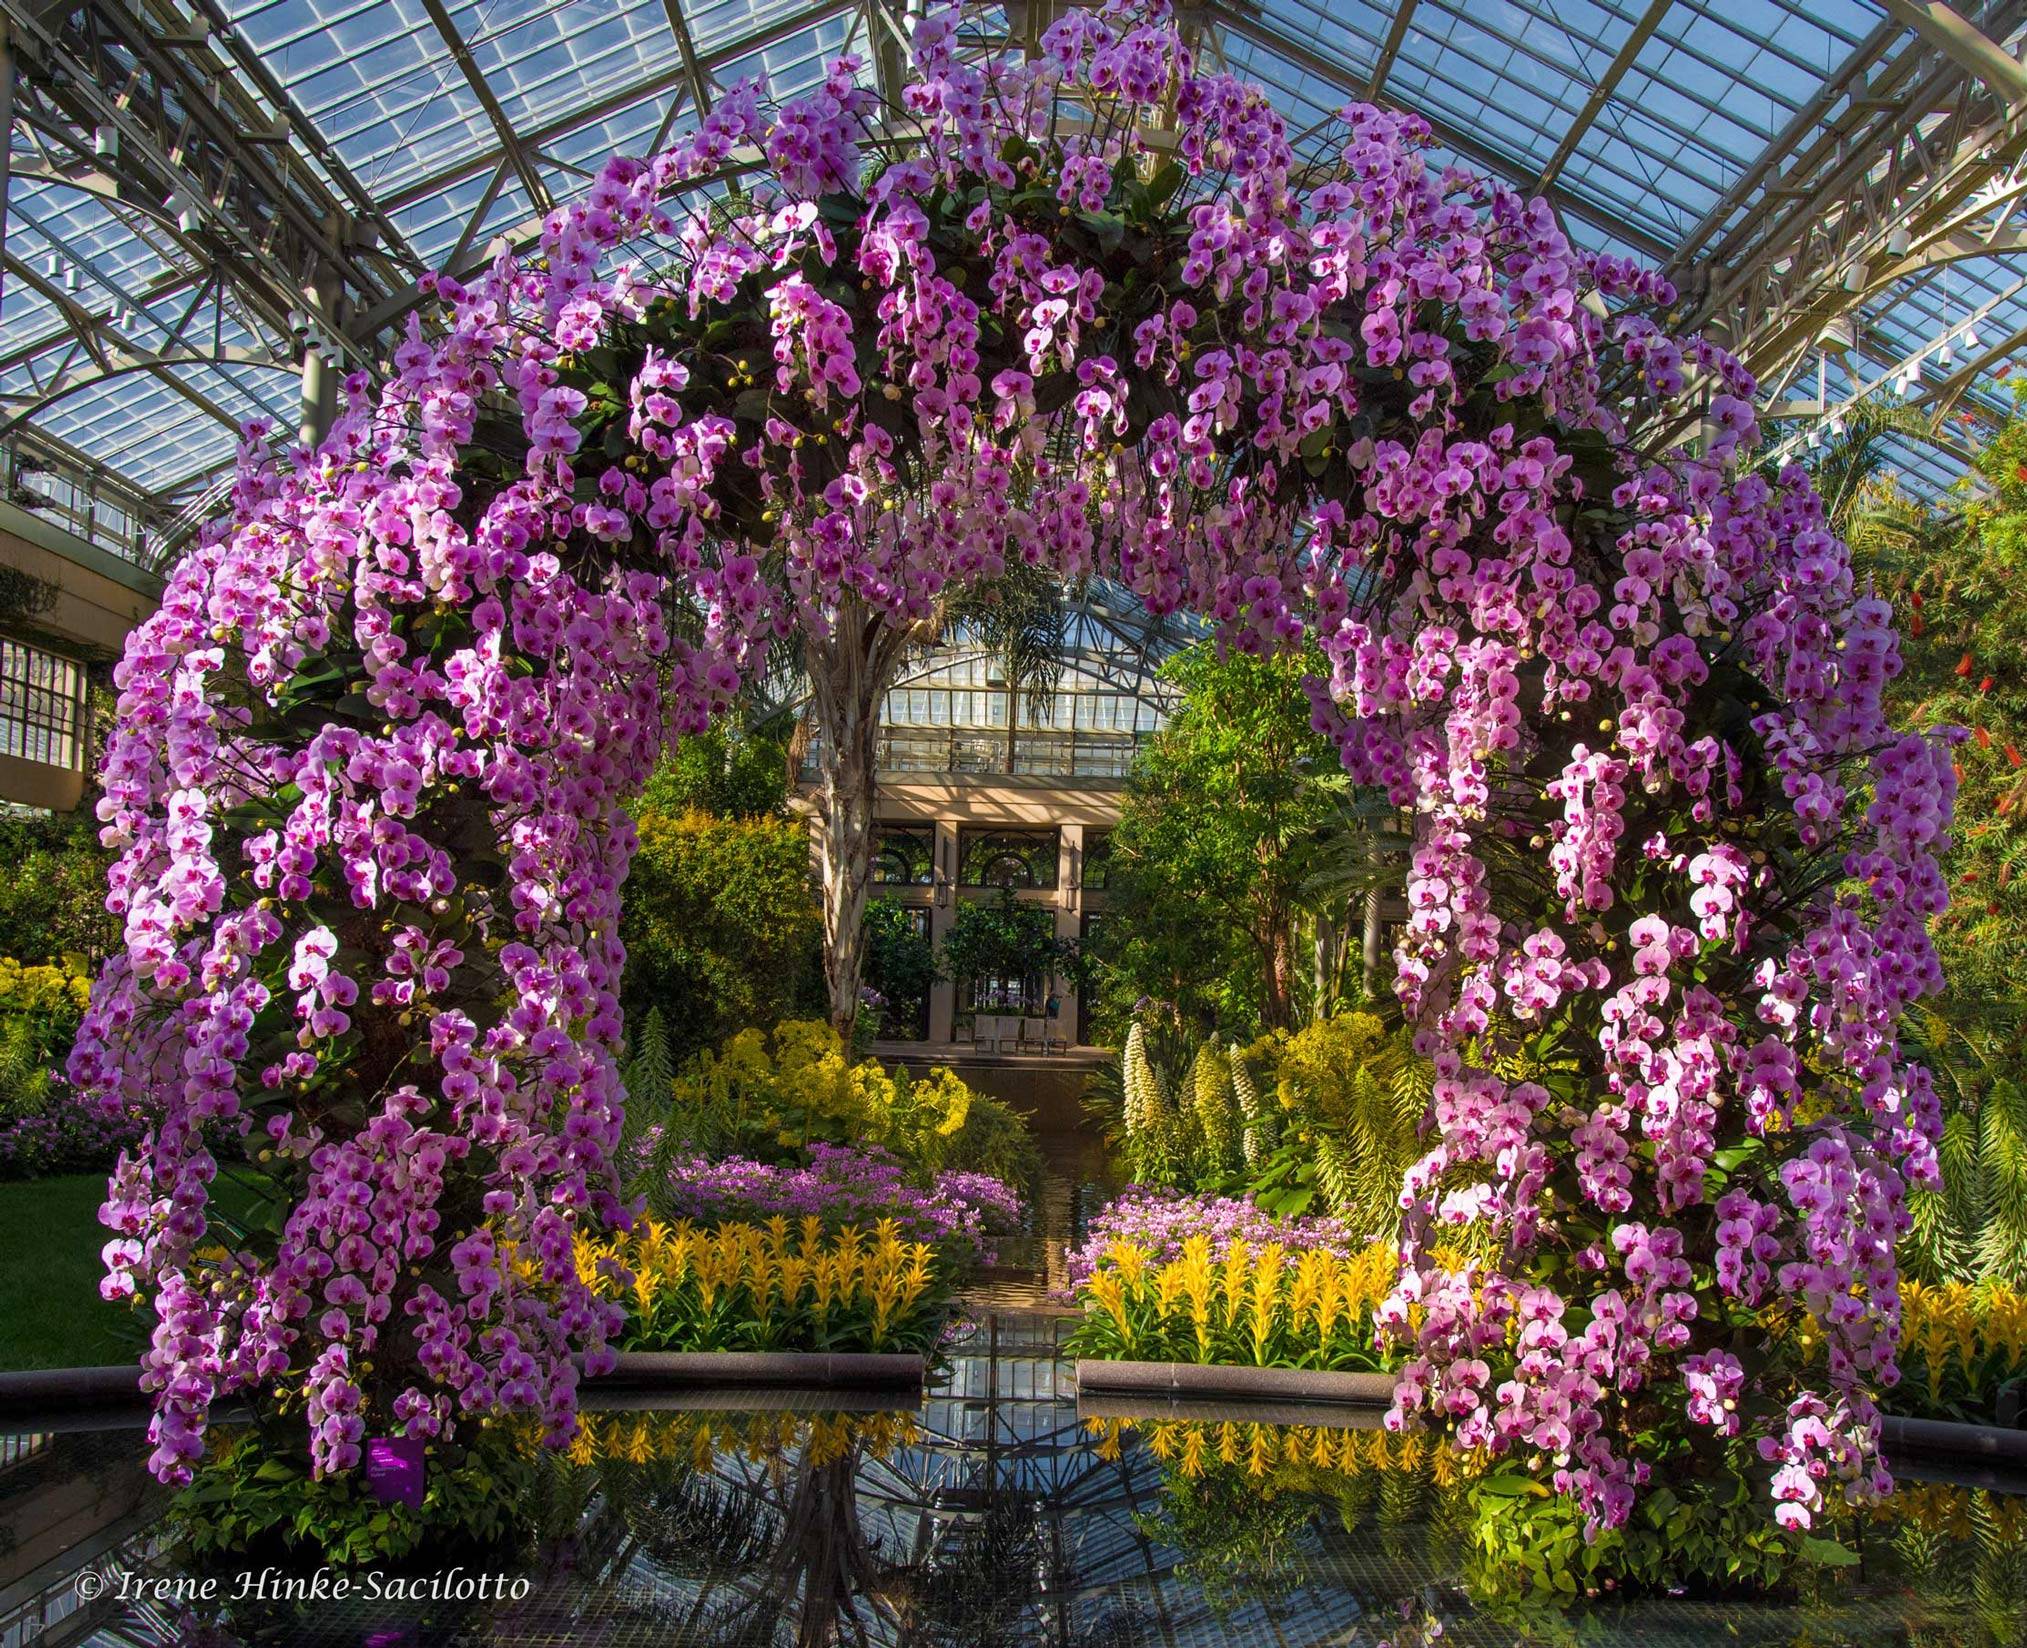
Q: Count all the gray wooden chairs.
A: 4